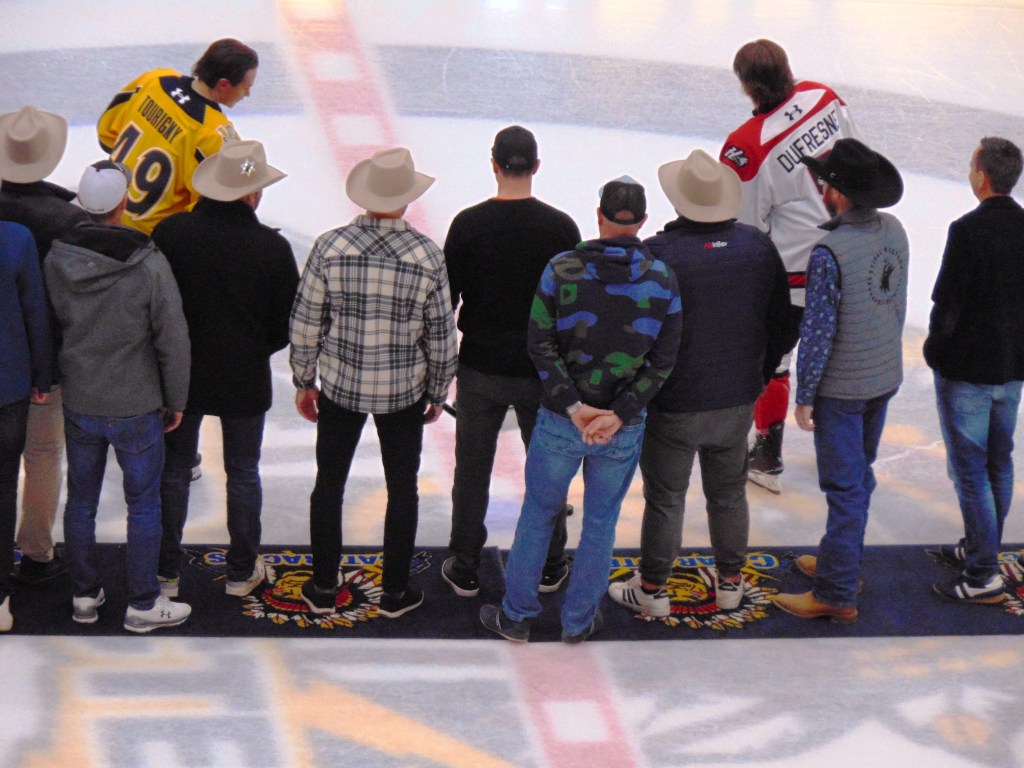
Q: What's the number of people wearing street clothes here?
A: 10